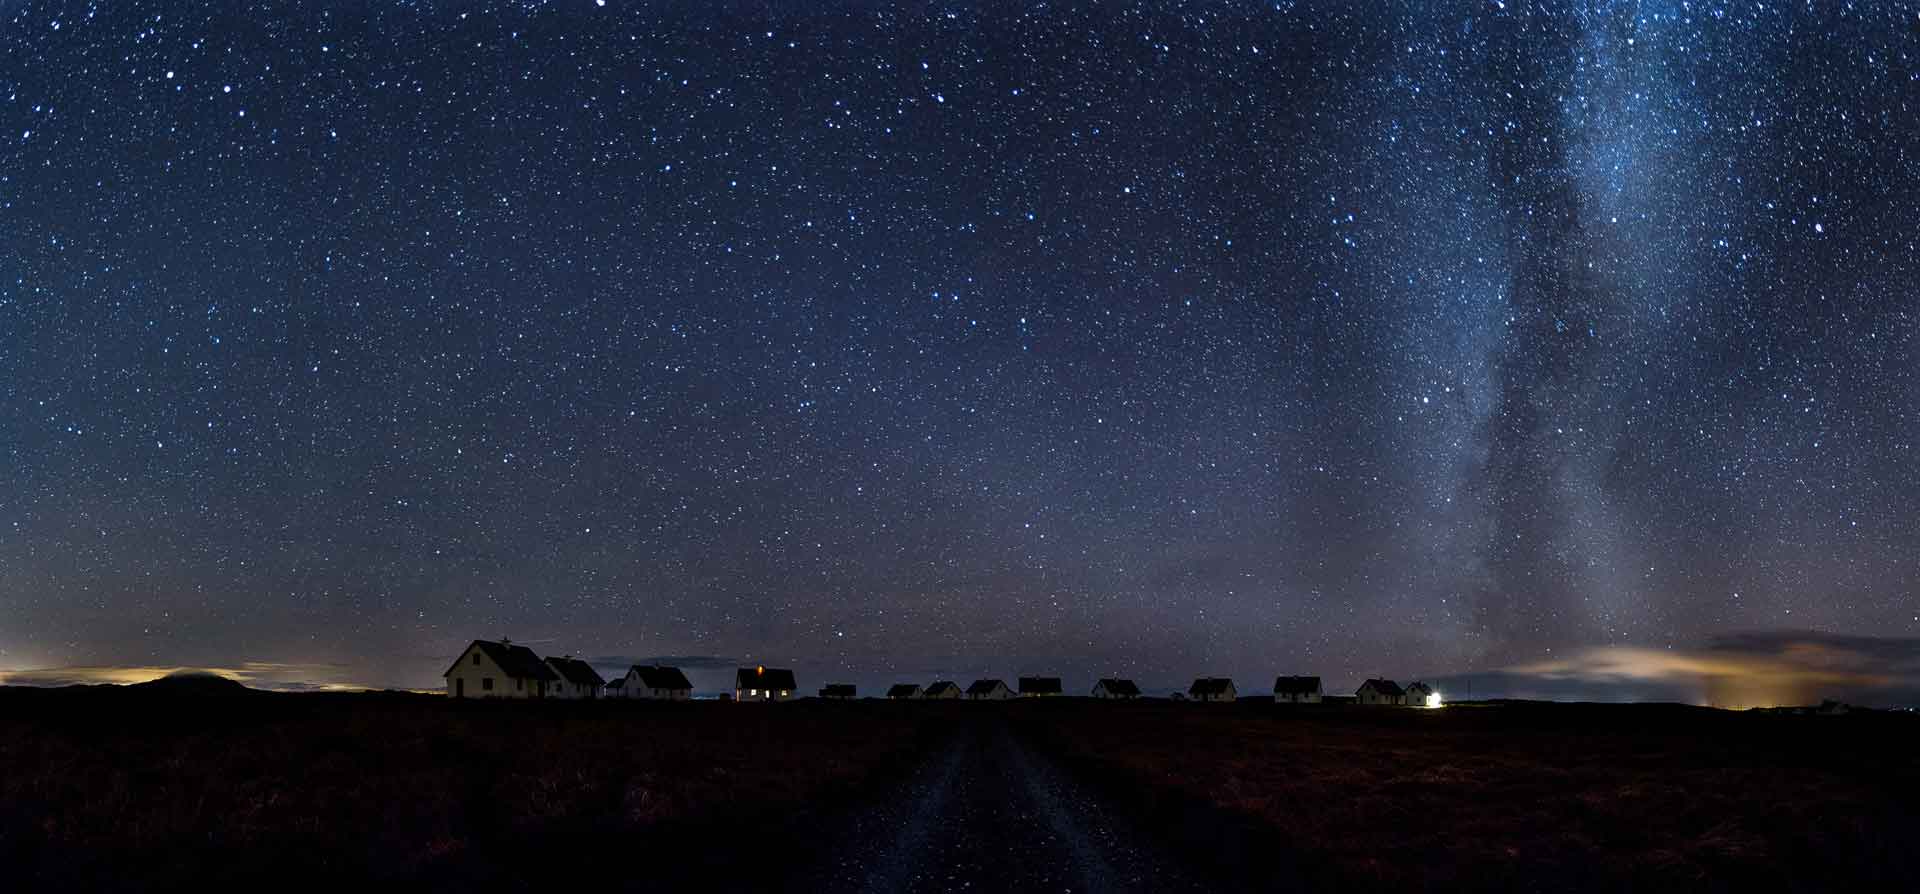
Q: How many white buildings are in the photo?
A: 14